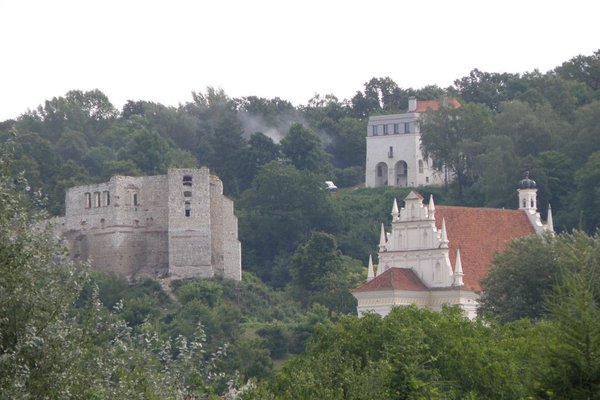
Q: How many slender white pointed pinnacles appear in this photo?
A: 7